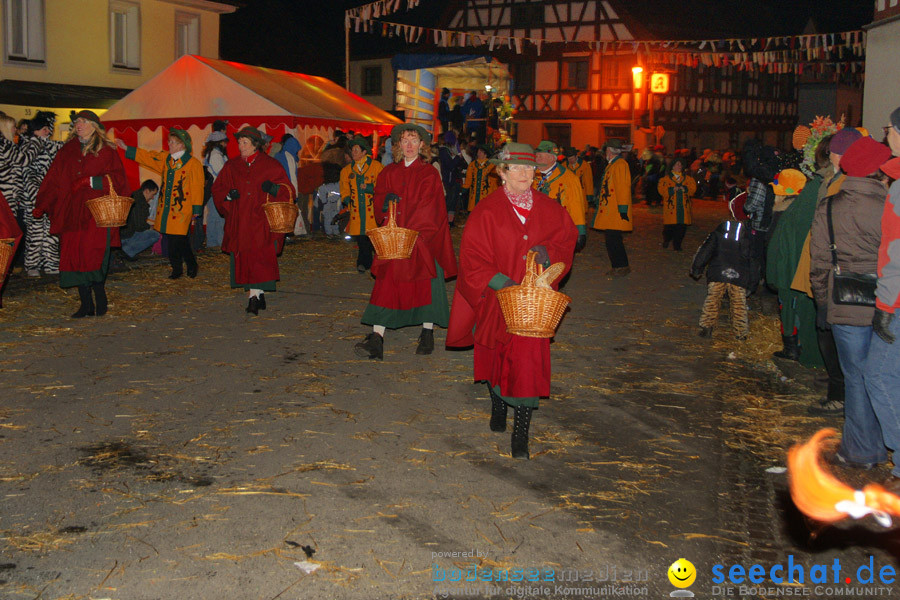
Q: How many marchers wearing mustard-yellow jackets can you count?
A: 7